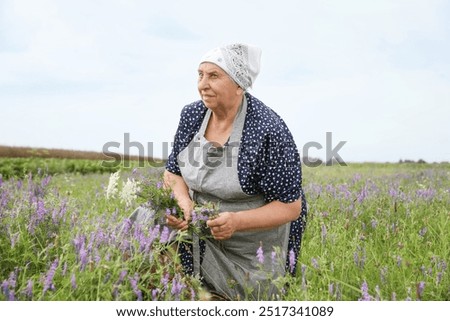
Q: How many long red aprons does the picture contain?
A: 0